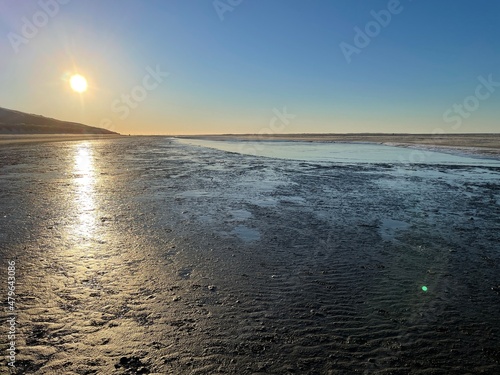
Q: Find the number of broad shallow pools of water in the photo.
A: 1